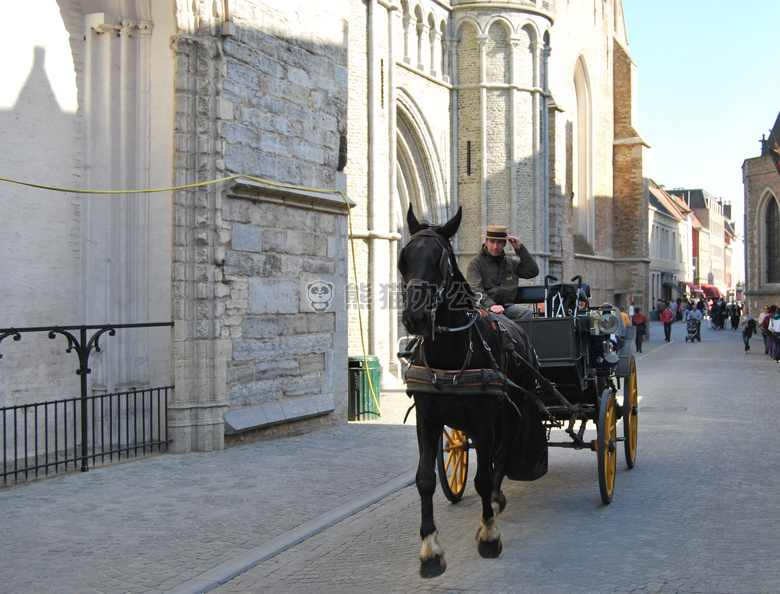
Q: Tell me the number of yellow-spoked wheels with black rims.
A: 3